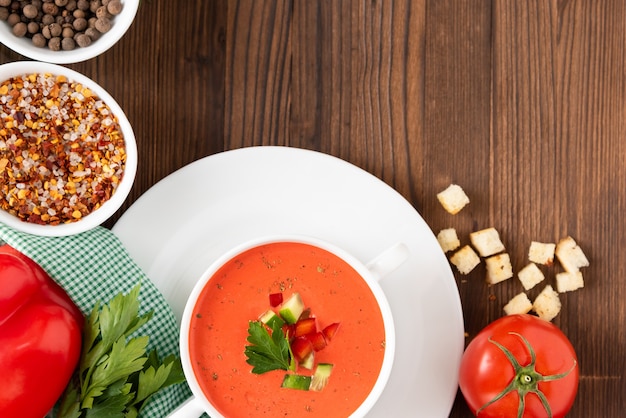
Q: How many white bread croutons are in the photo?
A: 11